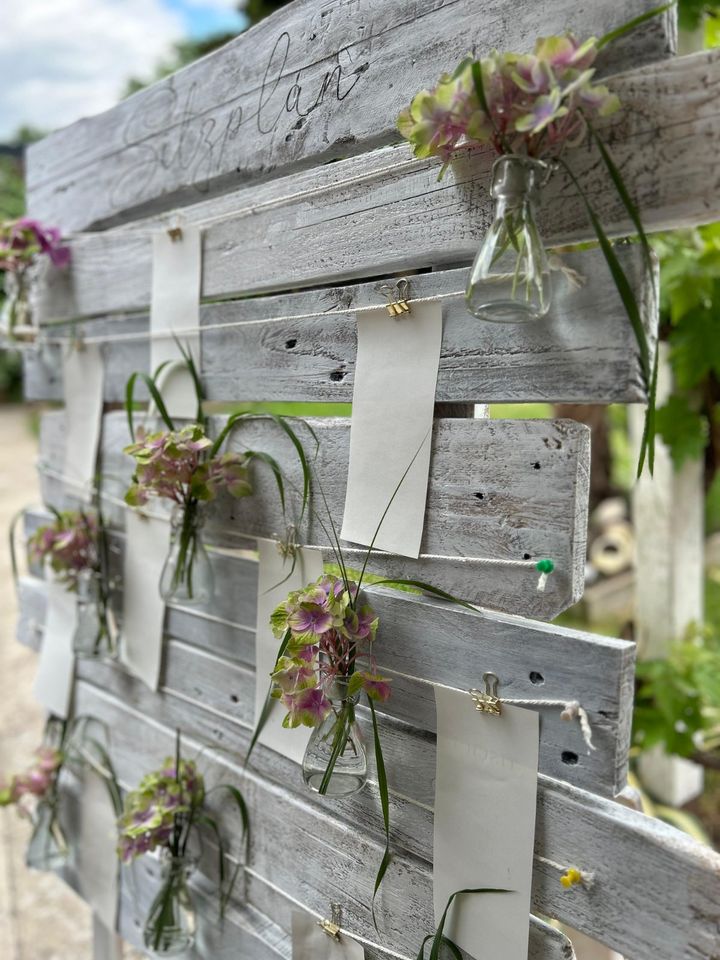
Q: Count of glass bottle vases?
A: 7